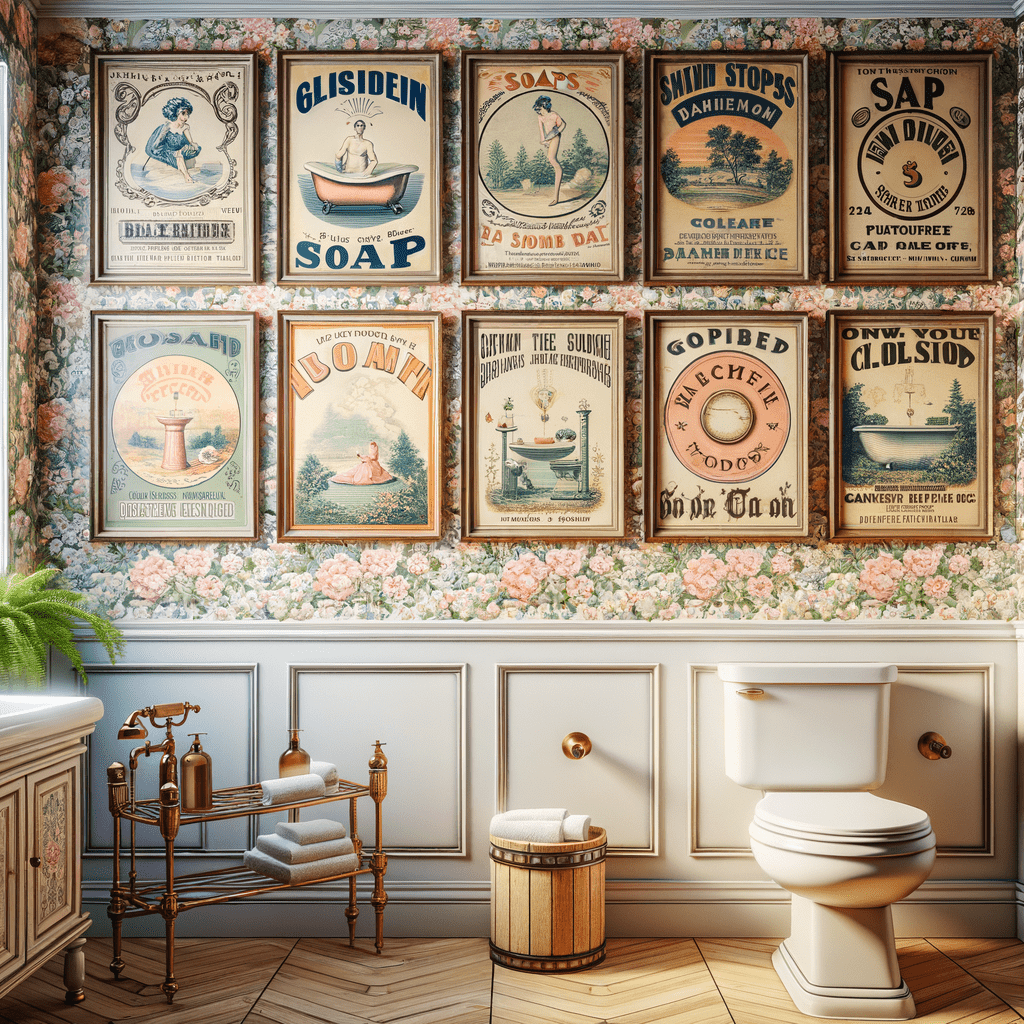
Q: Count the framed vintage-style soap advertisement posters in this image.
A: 10